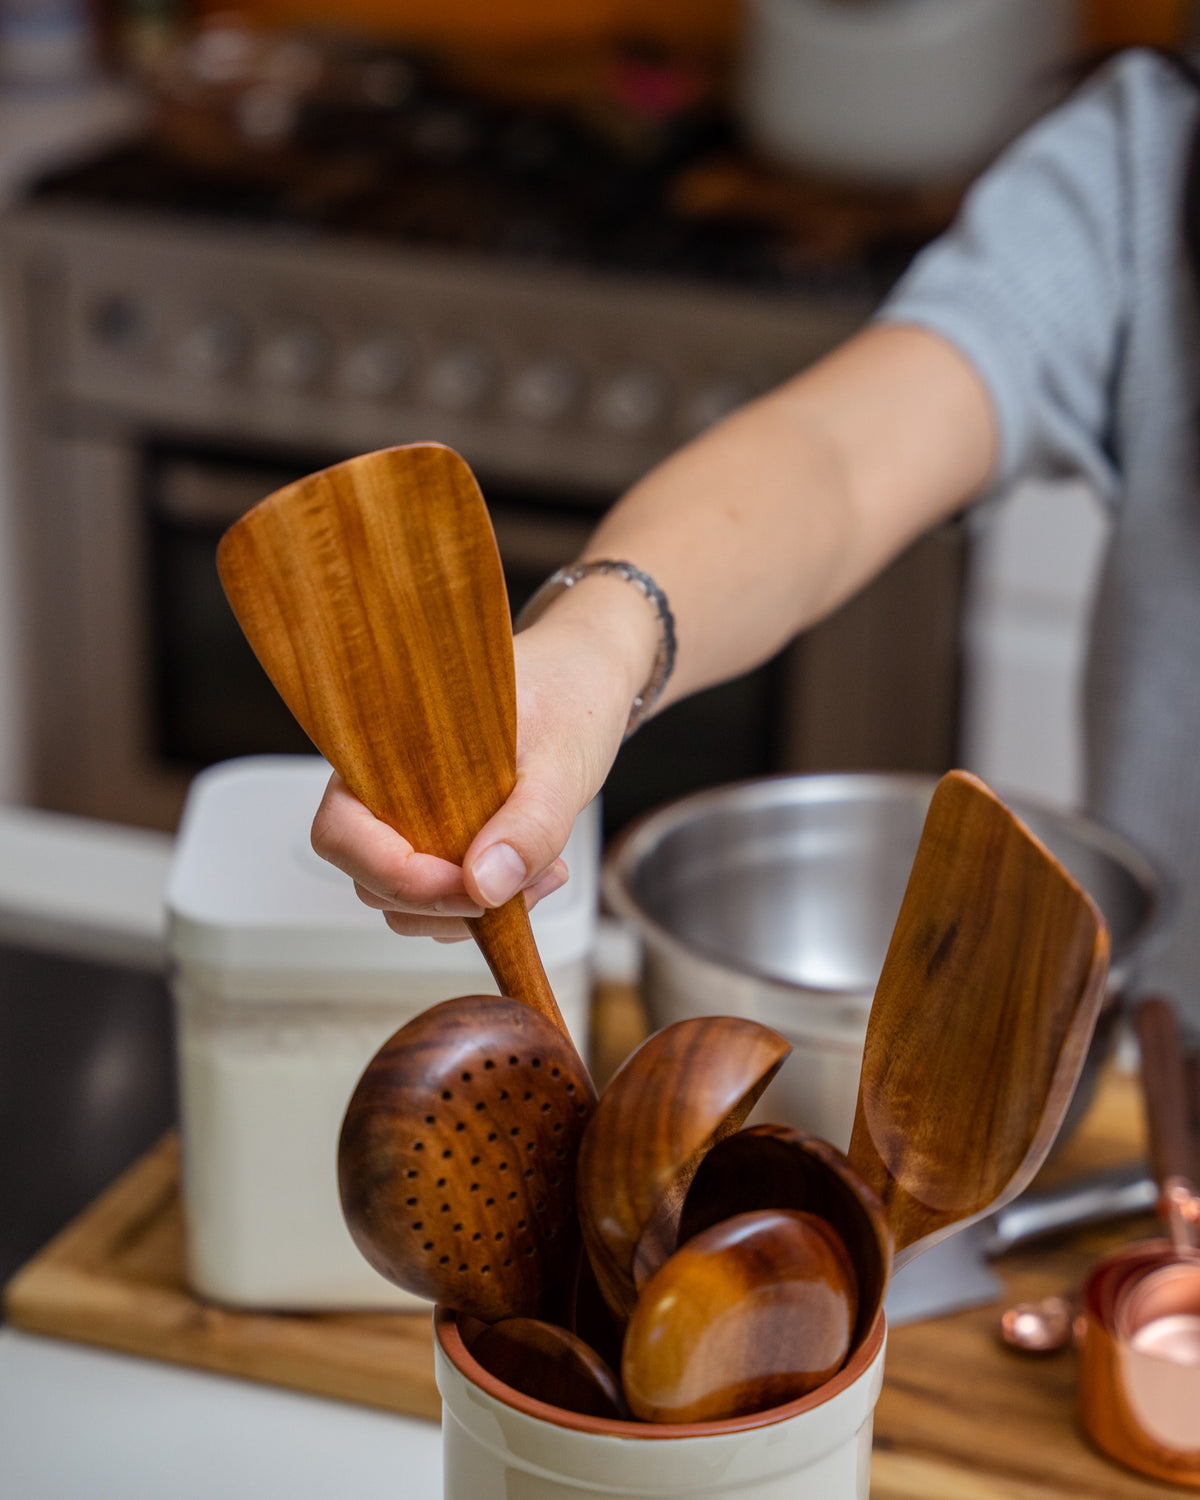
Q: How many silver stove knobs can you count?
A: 7